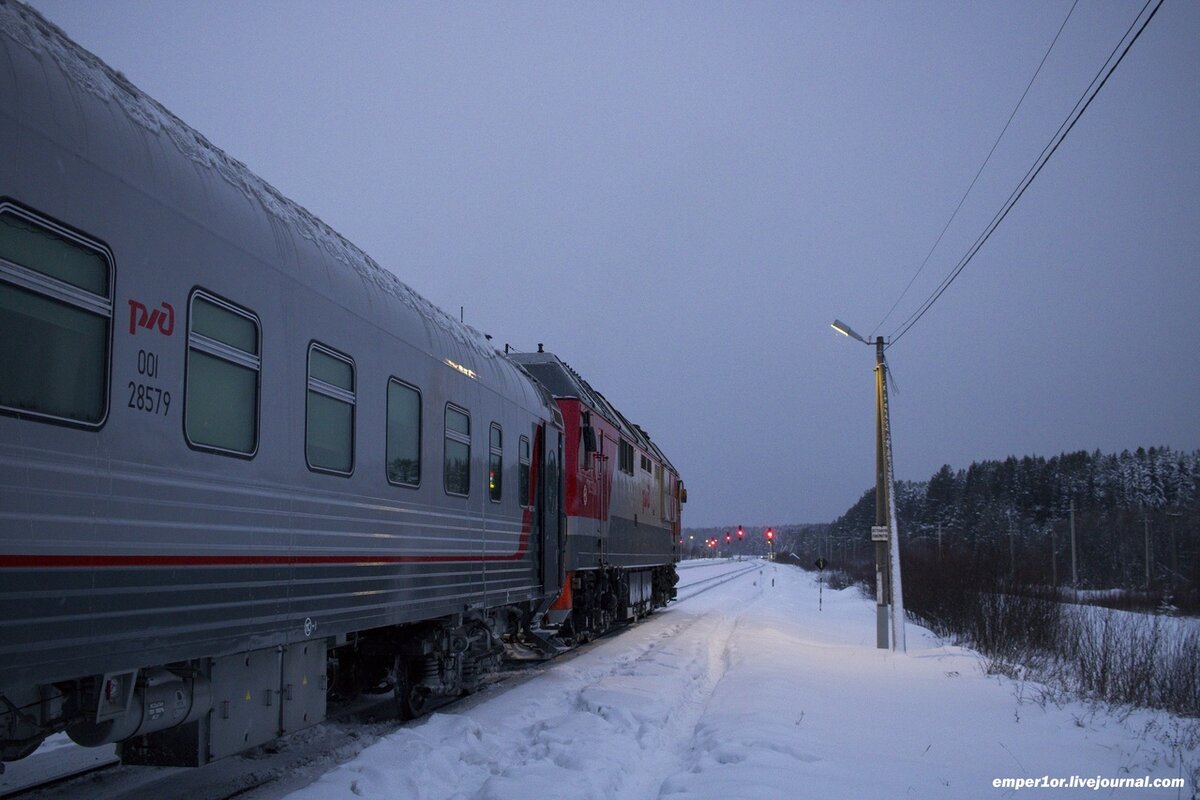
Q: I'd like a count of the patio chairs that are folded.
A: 0